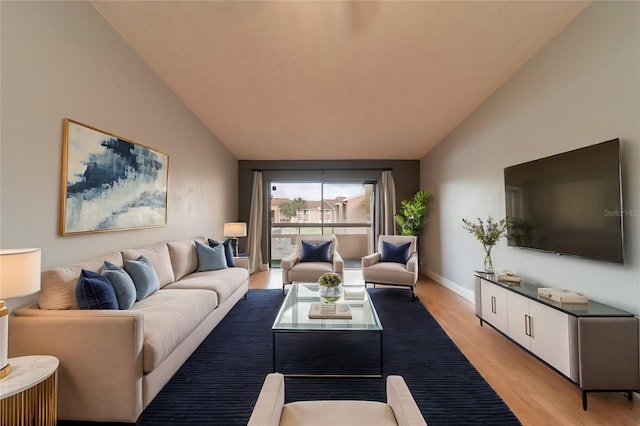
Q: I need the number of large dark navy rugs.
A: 1